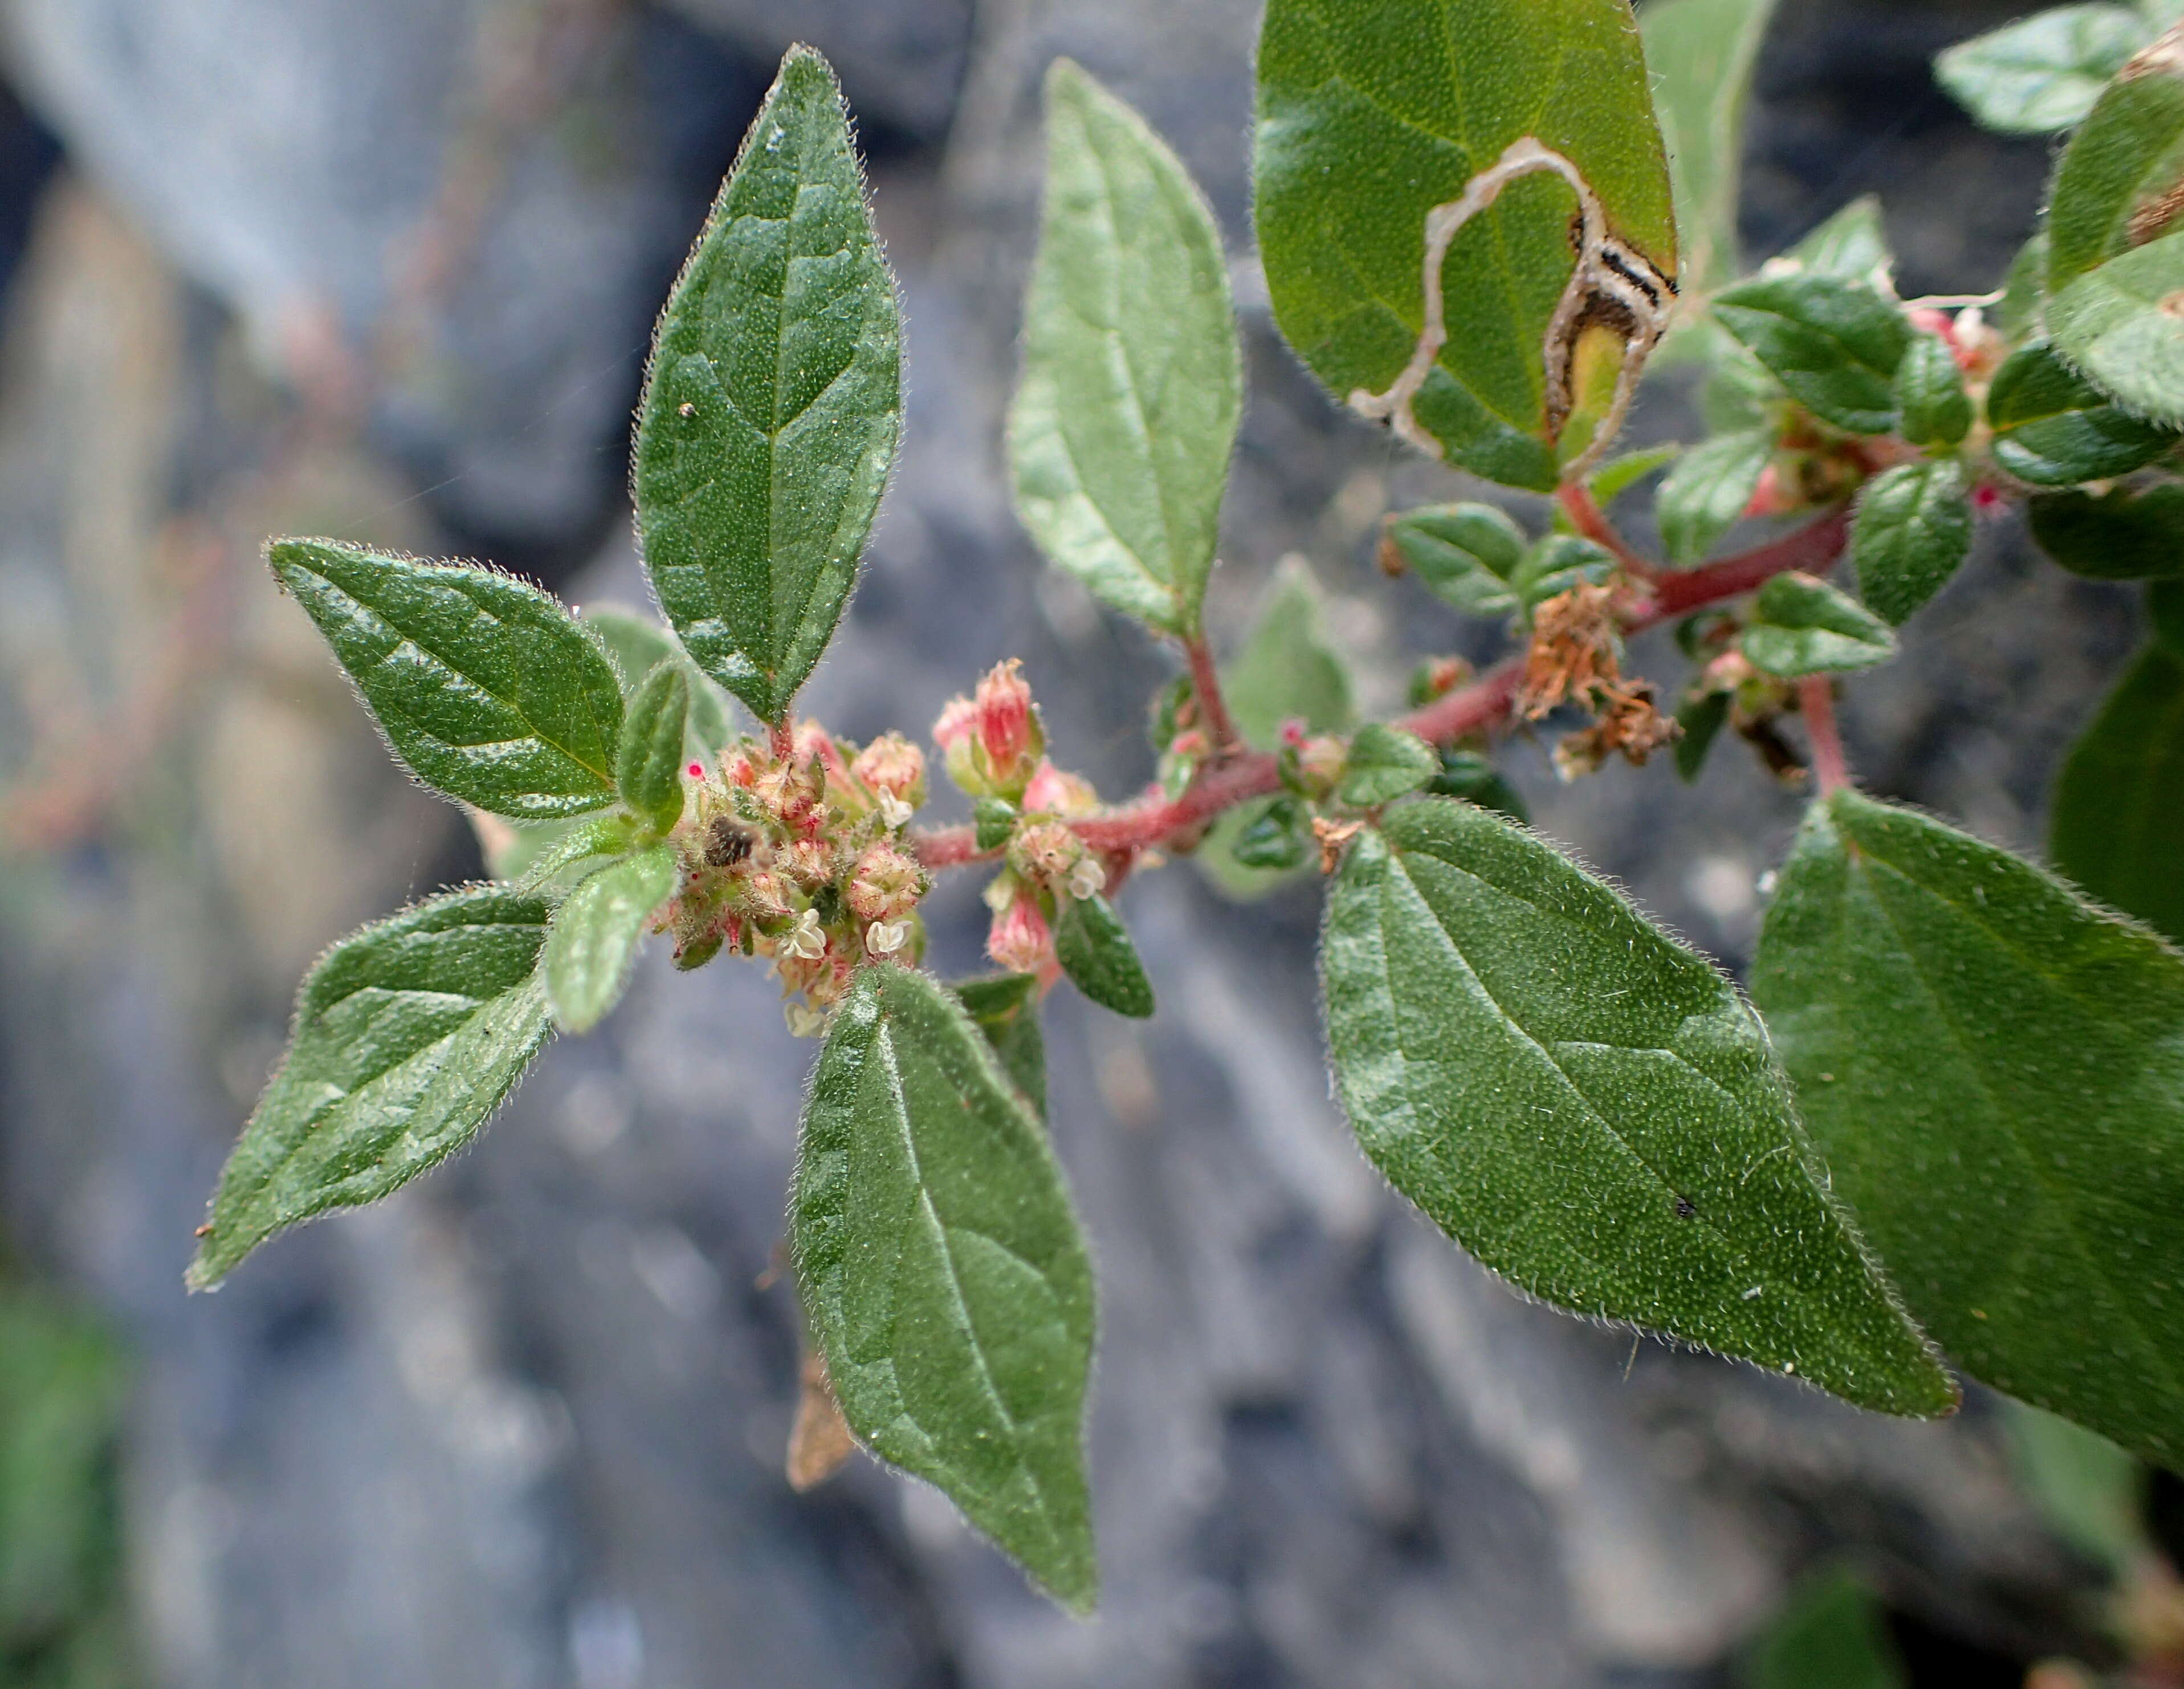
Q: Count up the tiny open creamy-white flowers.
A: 5